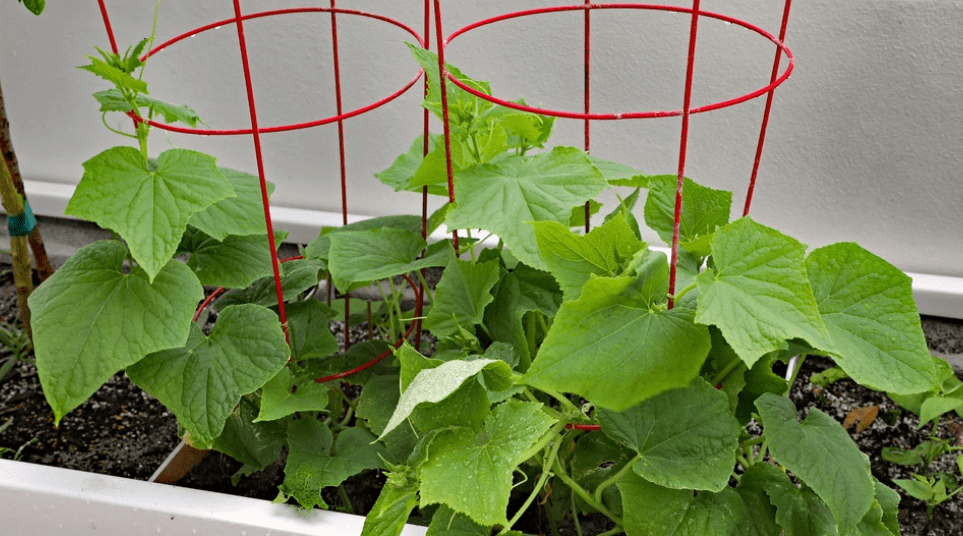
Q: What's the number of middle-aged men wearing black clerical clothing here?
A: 0